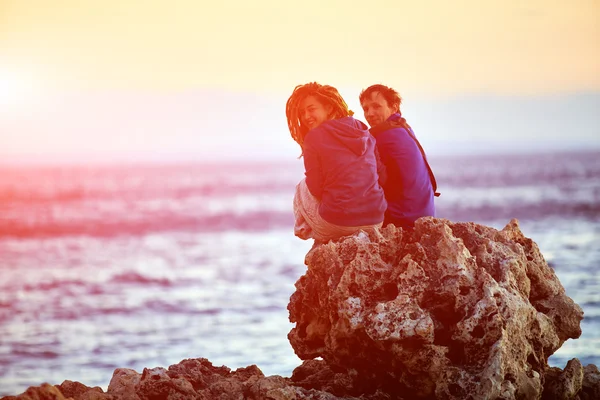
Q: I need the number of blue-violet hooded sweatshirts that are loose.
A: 1